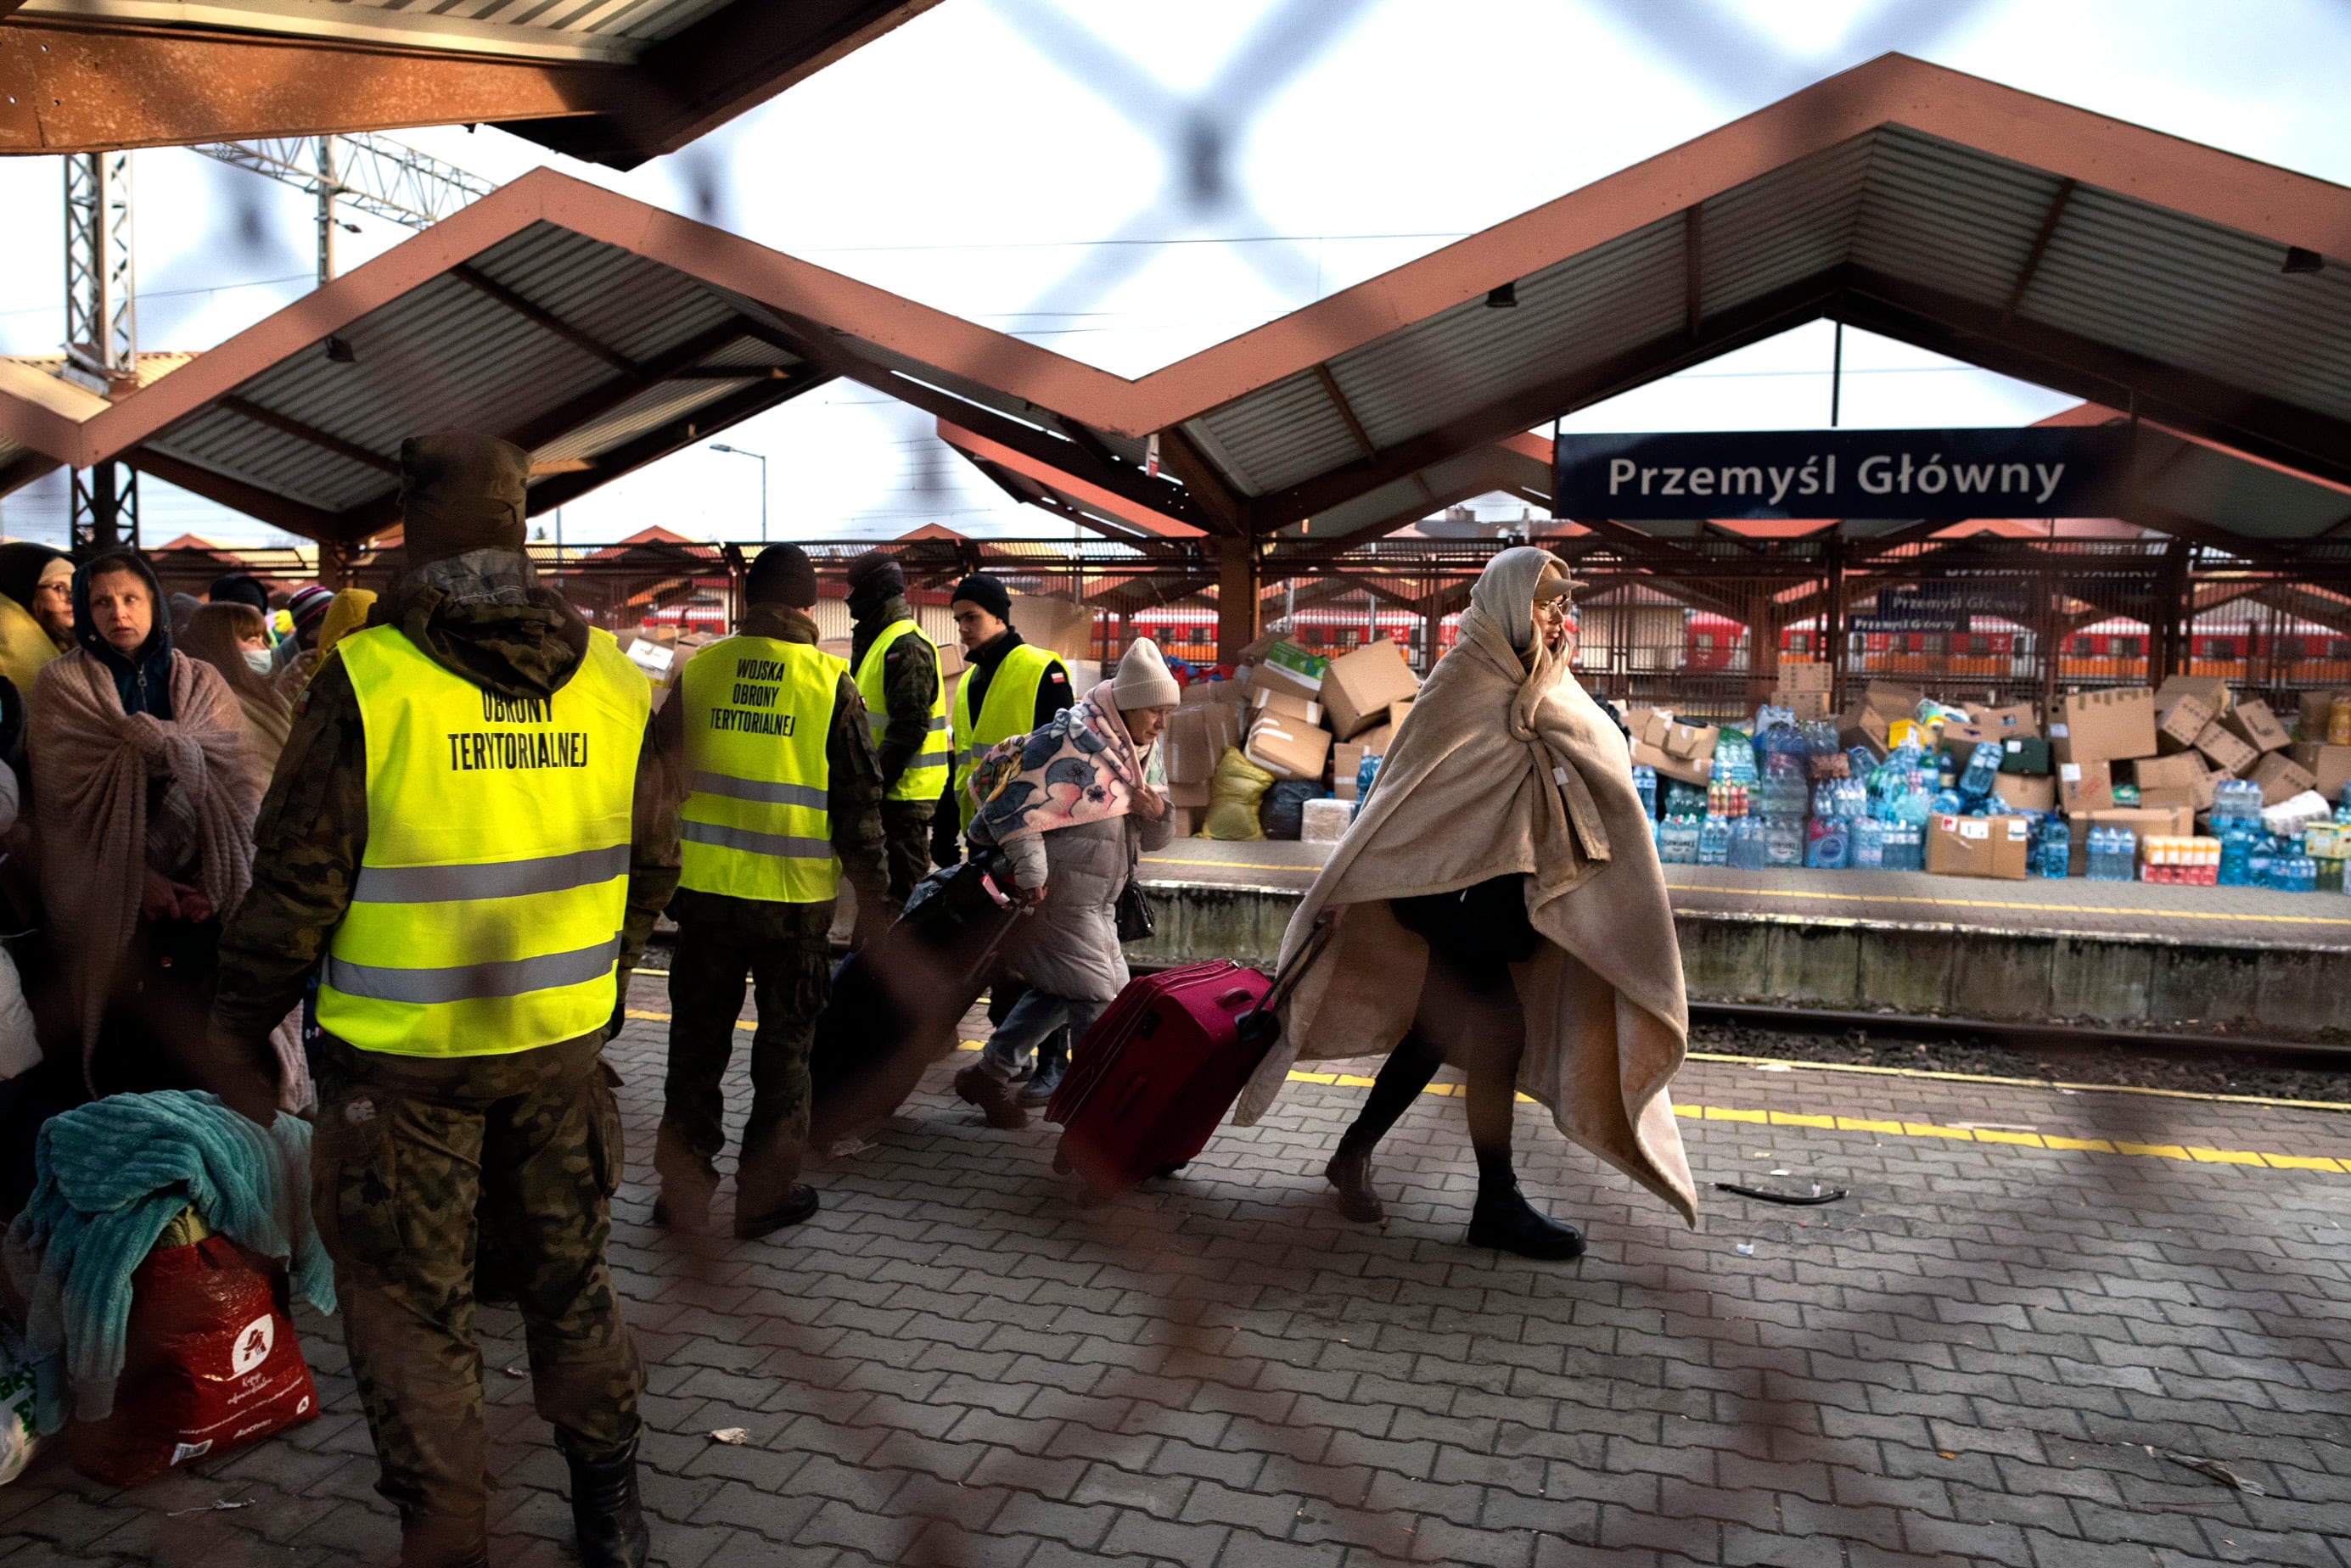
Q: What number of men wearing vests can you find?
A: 4